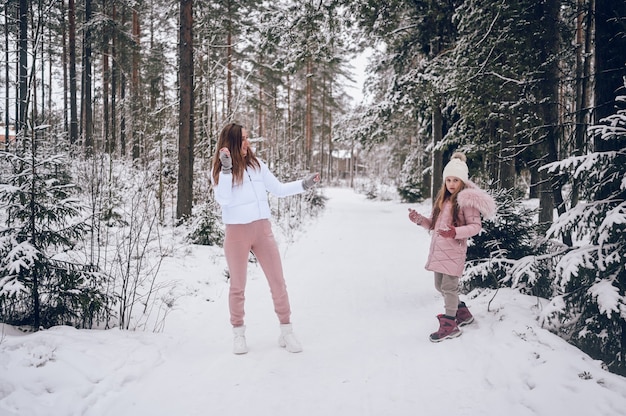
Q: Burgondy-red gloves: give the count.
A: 2